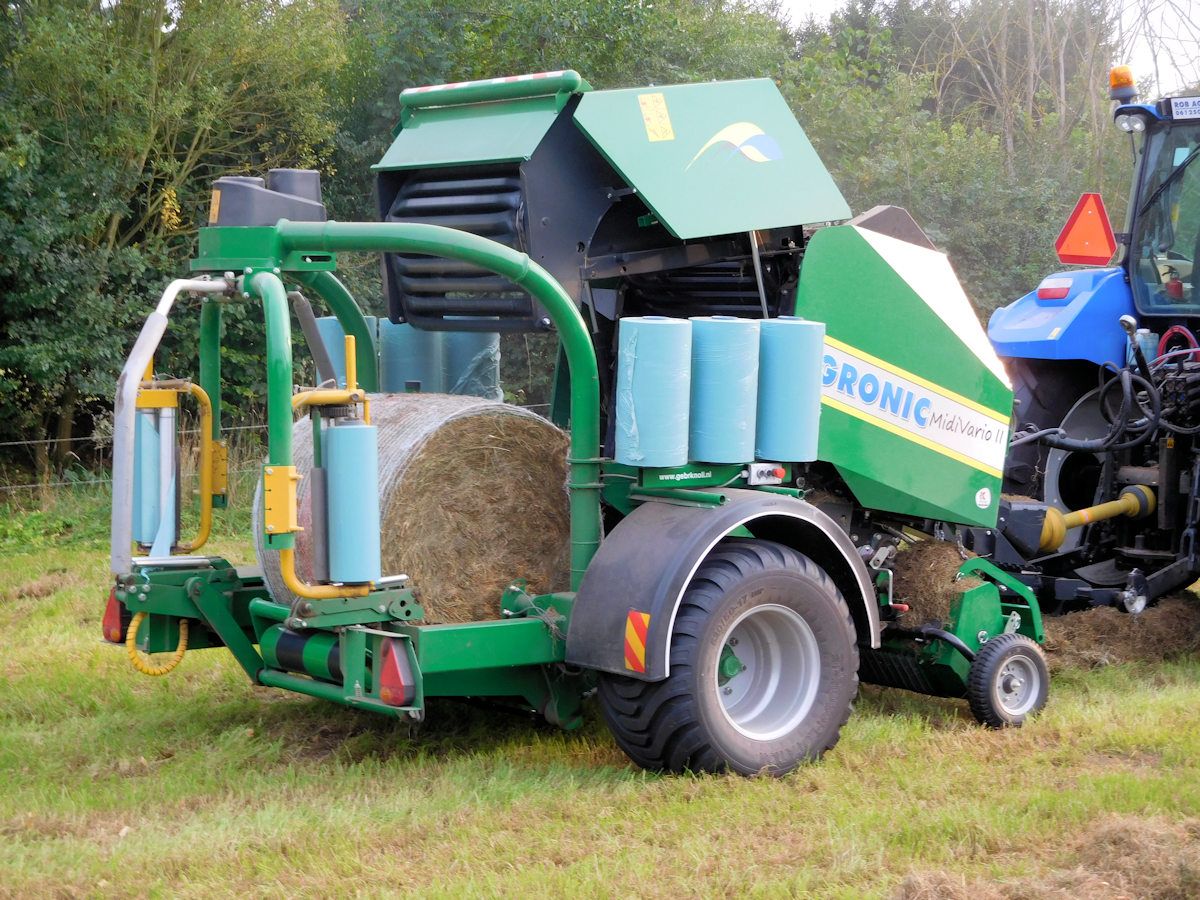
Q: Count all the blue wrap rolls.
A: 8